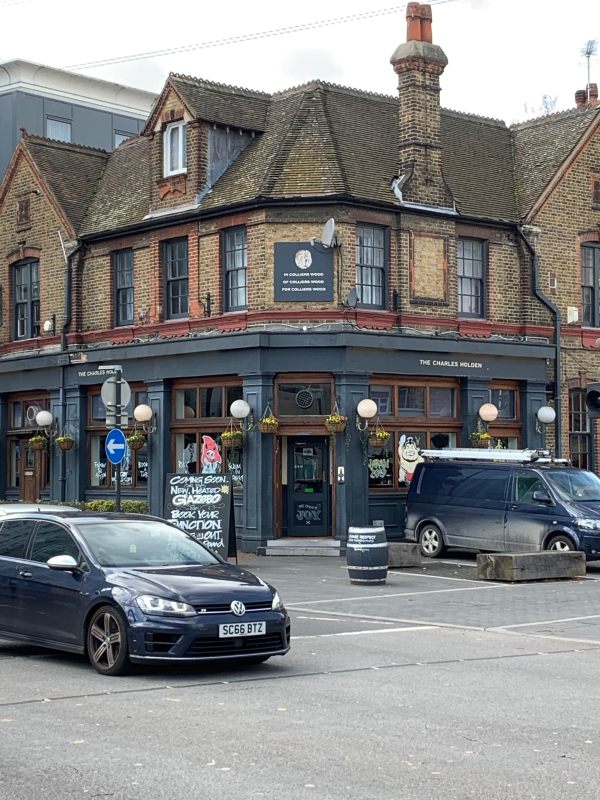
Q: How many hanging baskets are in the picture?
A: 8